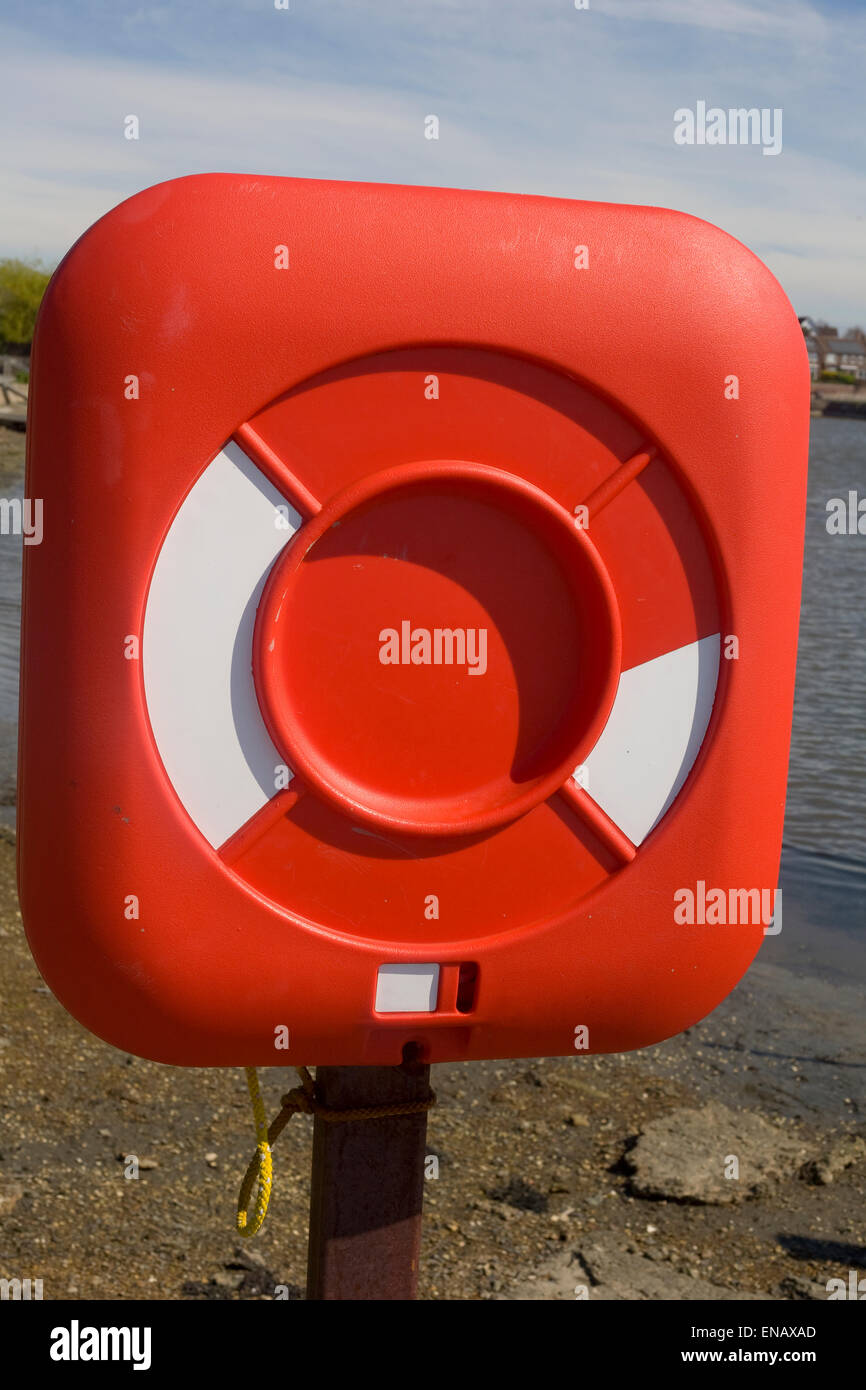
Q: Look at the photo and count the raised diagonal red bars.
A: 4